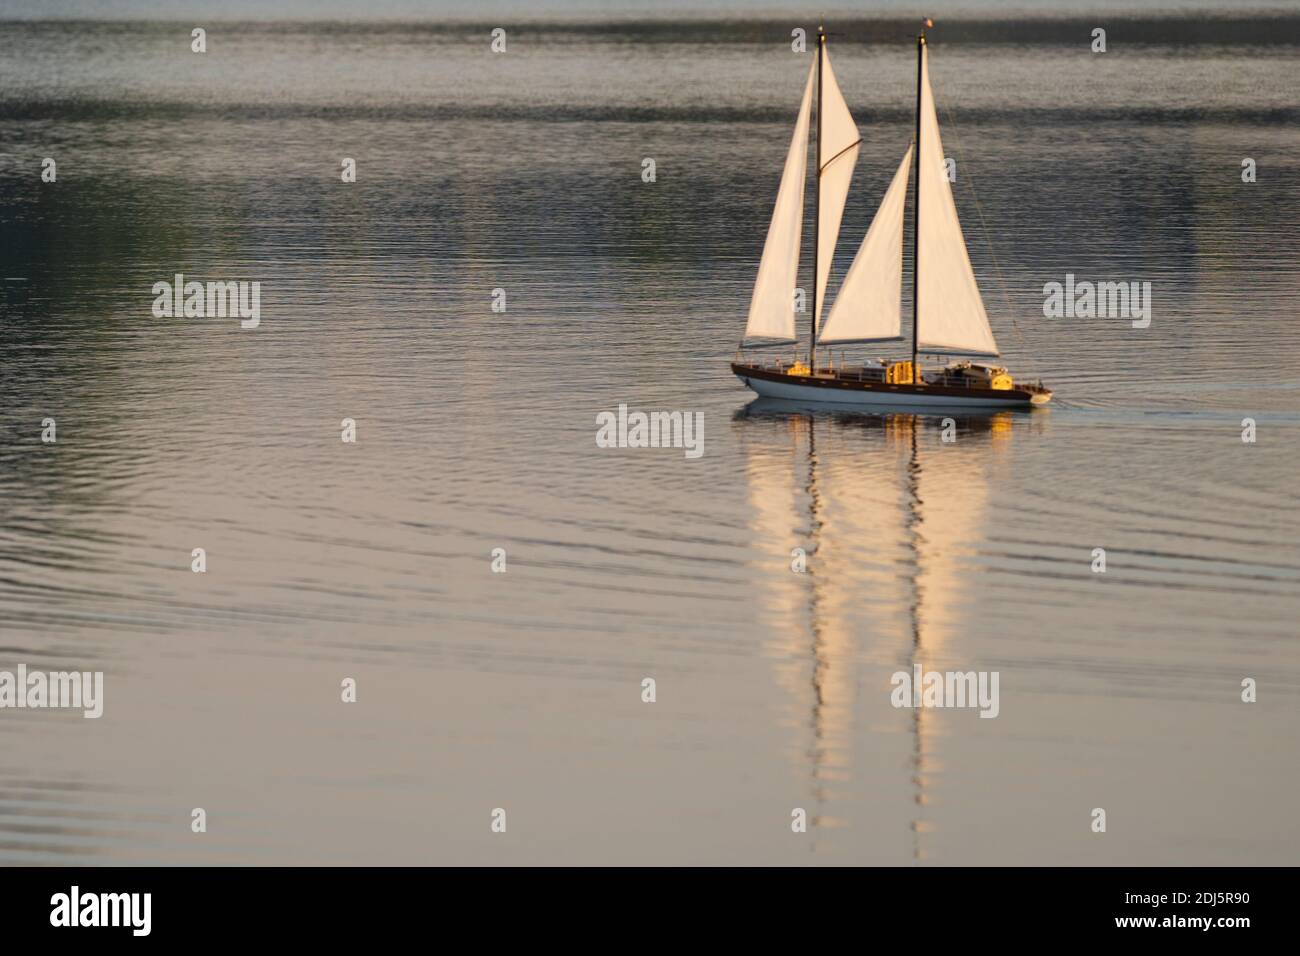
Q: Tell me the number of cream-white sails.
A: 4